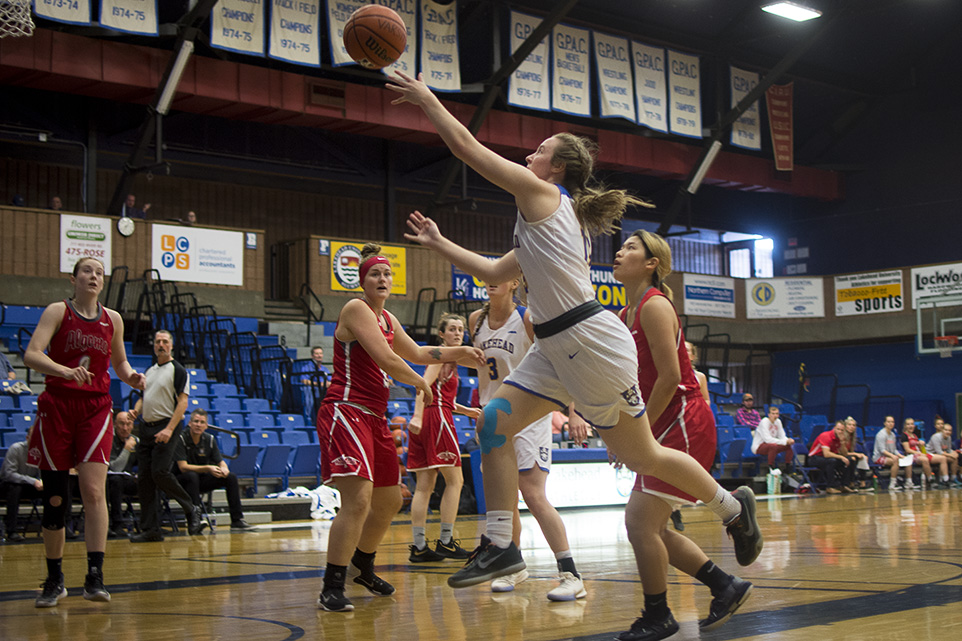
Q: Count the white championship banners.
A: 13